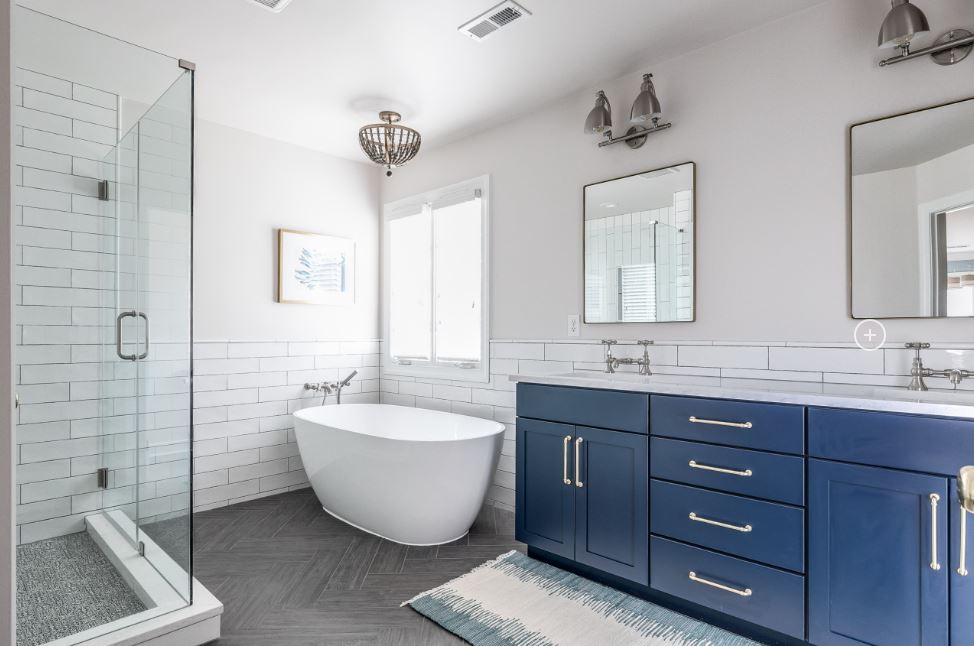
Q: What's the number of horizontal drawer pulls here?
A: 4